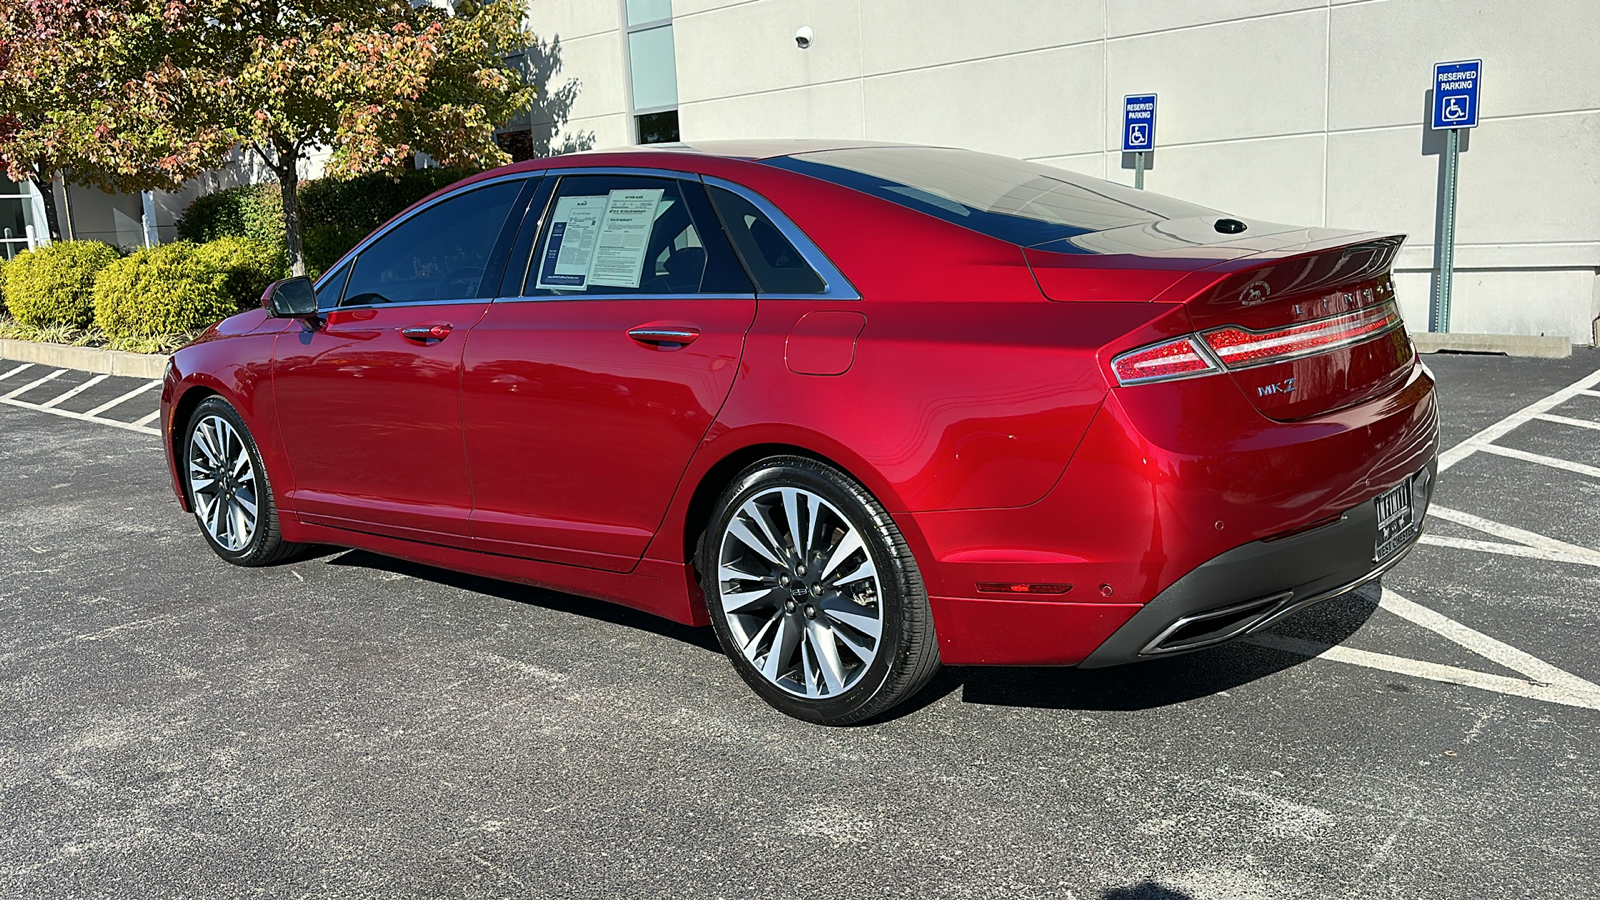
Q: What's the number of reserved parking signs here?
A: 2